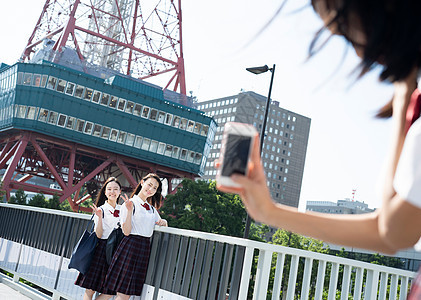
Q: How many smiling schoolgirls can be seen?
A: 2